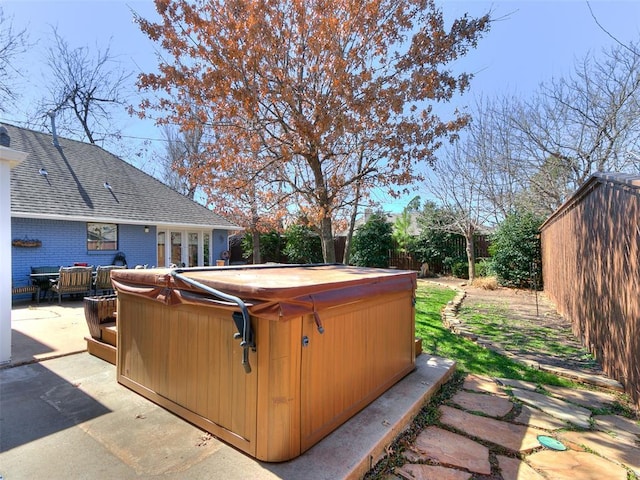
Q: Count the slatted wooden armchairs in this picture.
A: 2